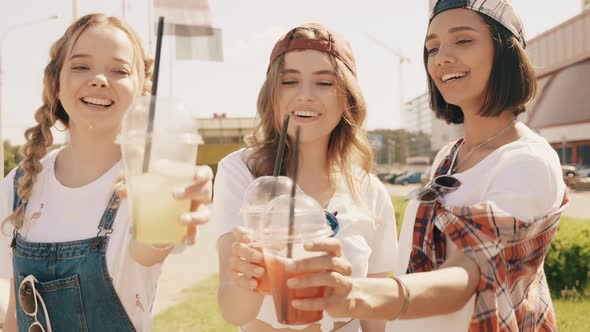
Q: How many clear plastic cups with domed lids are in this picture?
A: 3